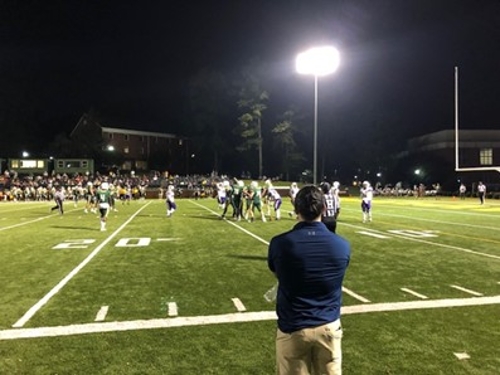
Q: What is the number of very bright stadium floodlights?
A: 1